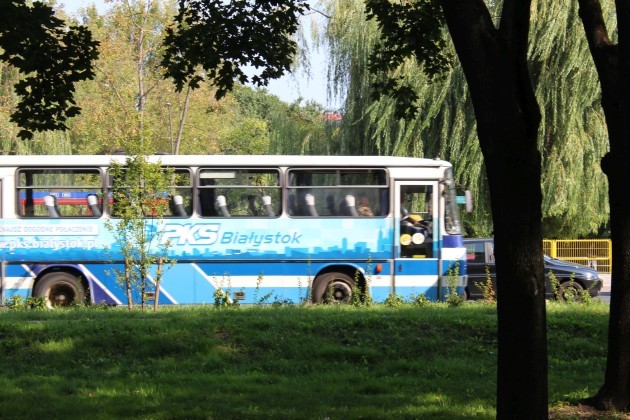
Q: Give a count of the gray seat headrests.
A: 7